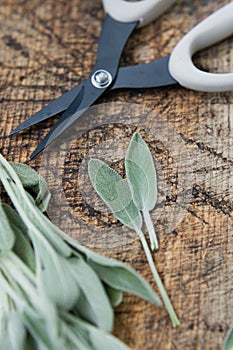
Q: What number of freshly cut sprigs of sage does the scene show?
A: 2